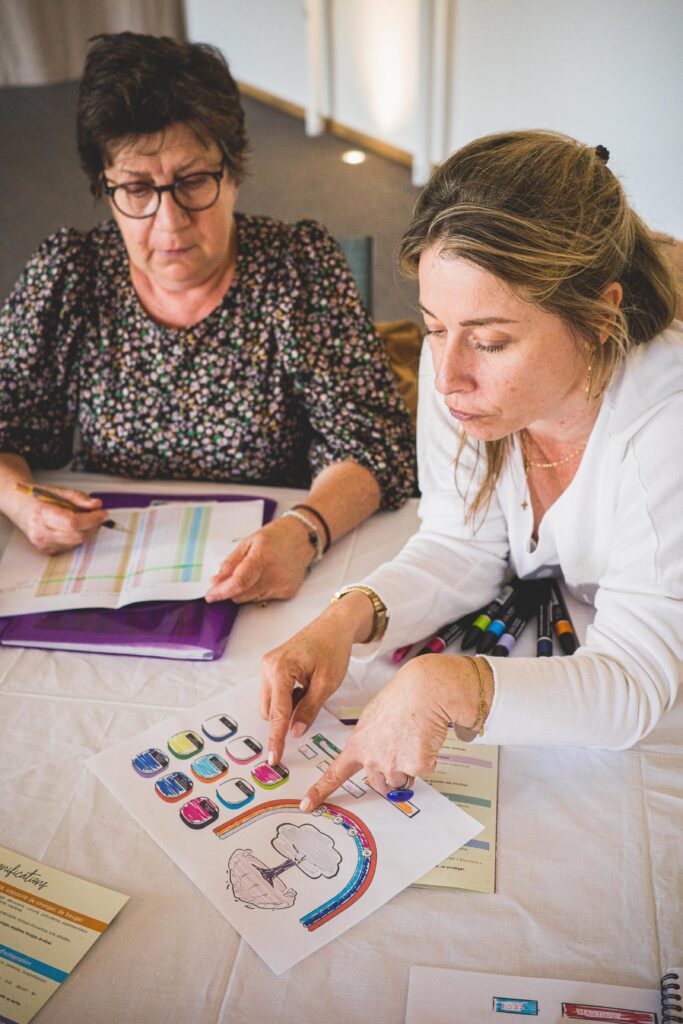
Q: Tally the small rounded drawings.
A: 9